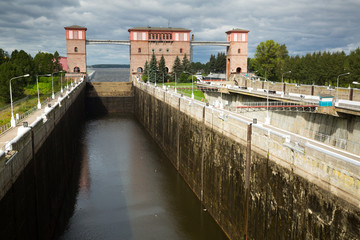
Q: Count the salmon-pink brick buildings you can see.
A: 3